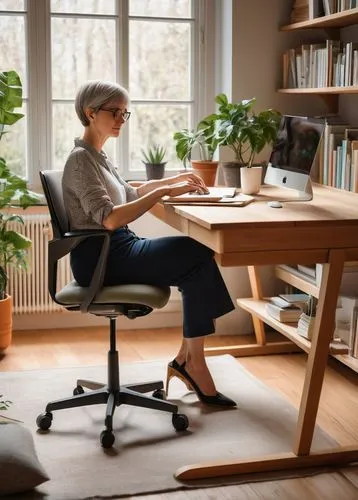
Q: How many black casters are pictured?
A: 5